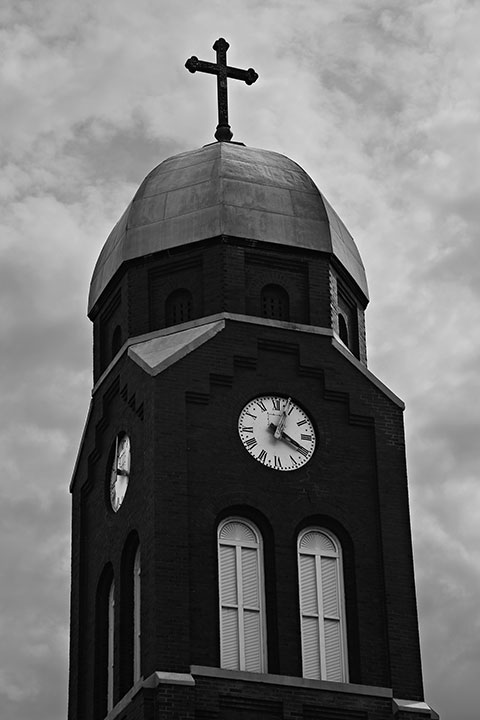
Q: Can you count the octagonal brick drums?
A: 1